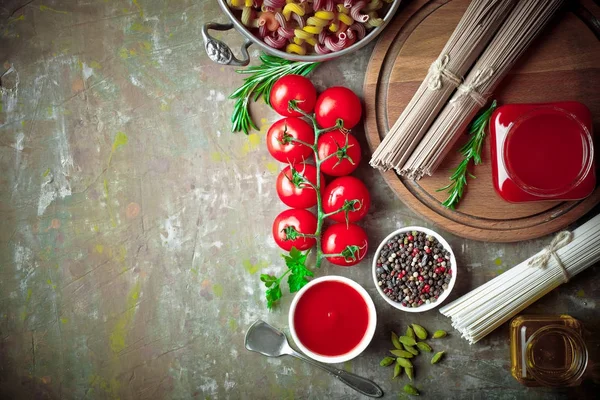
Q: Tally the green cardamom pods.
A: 14